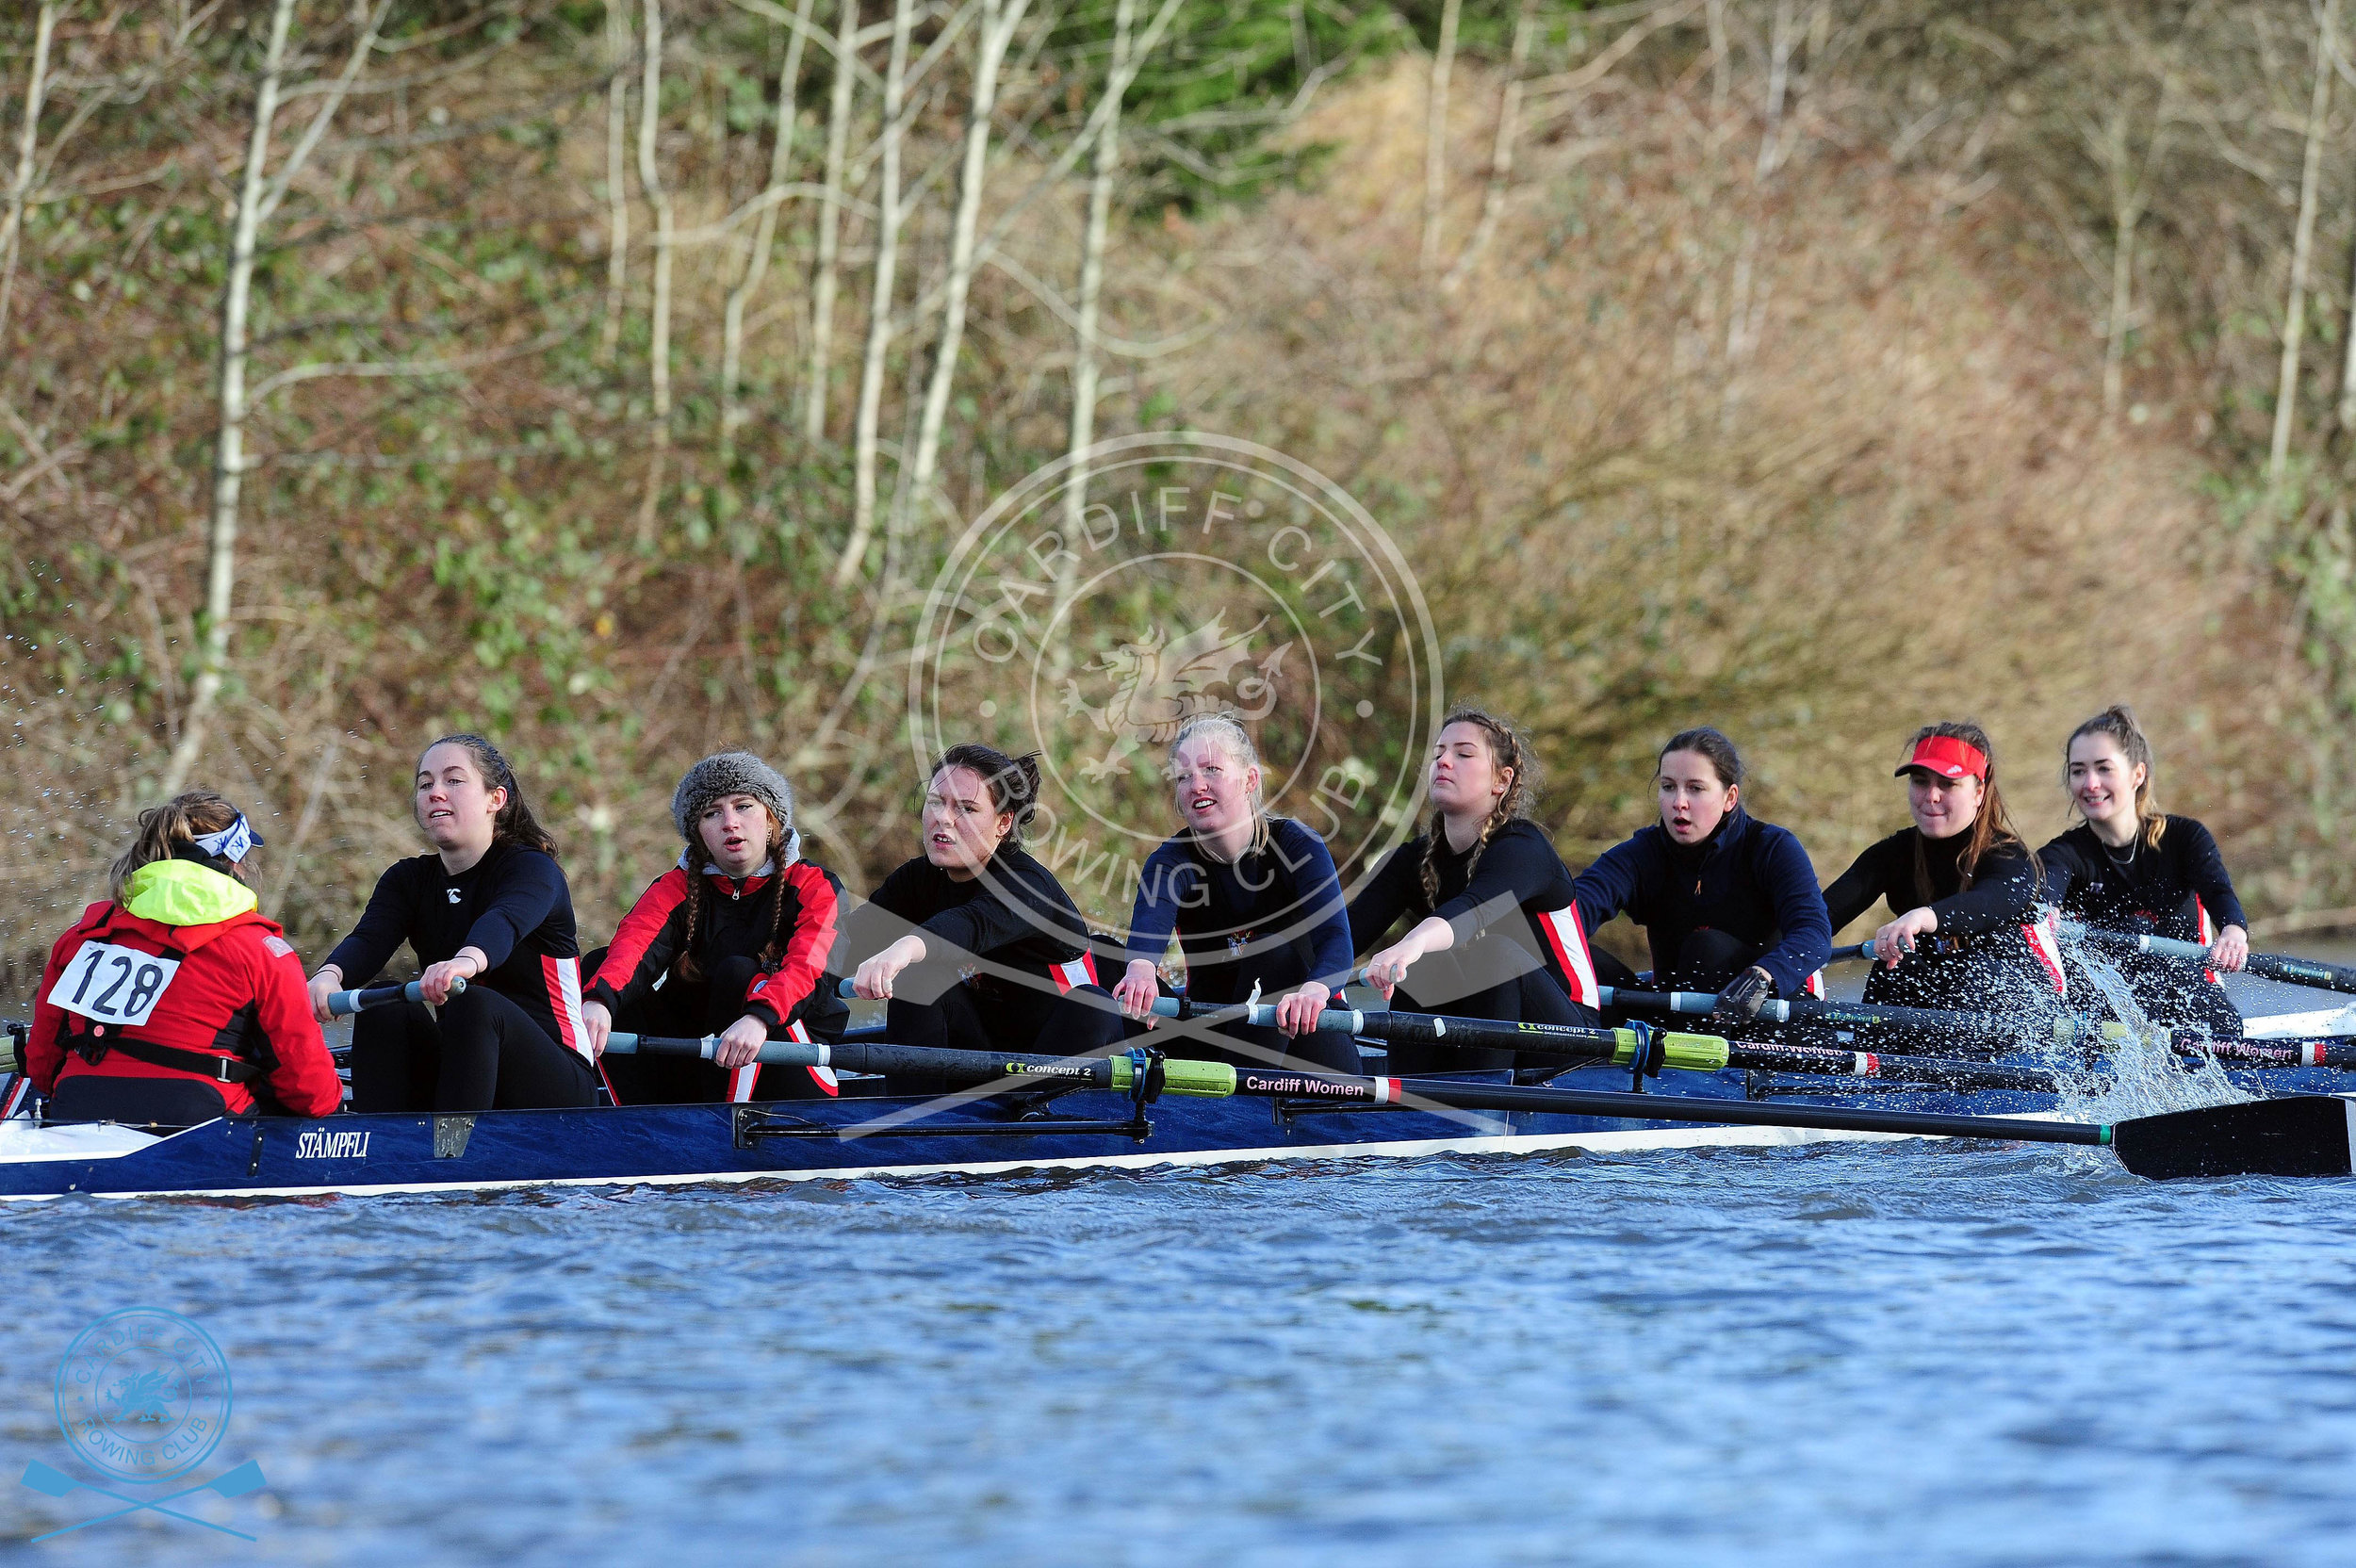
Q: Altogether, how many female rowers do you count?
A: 8